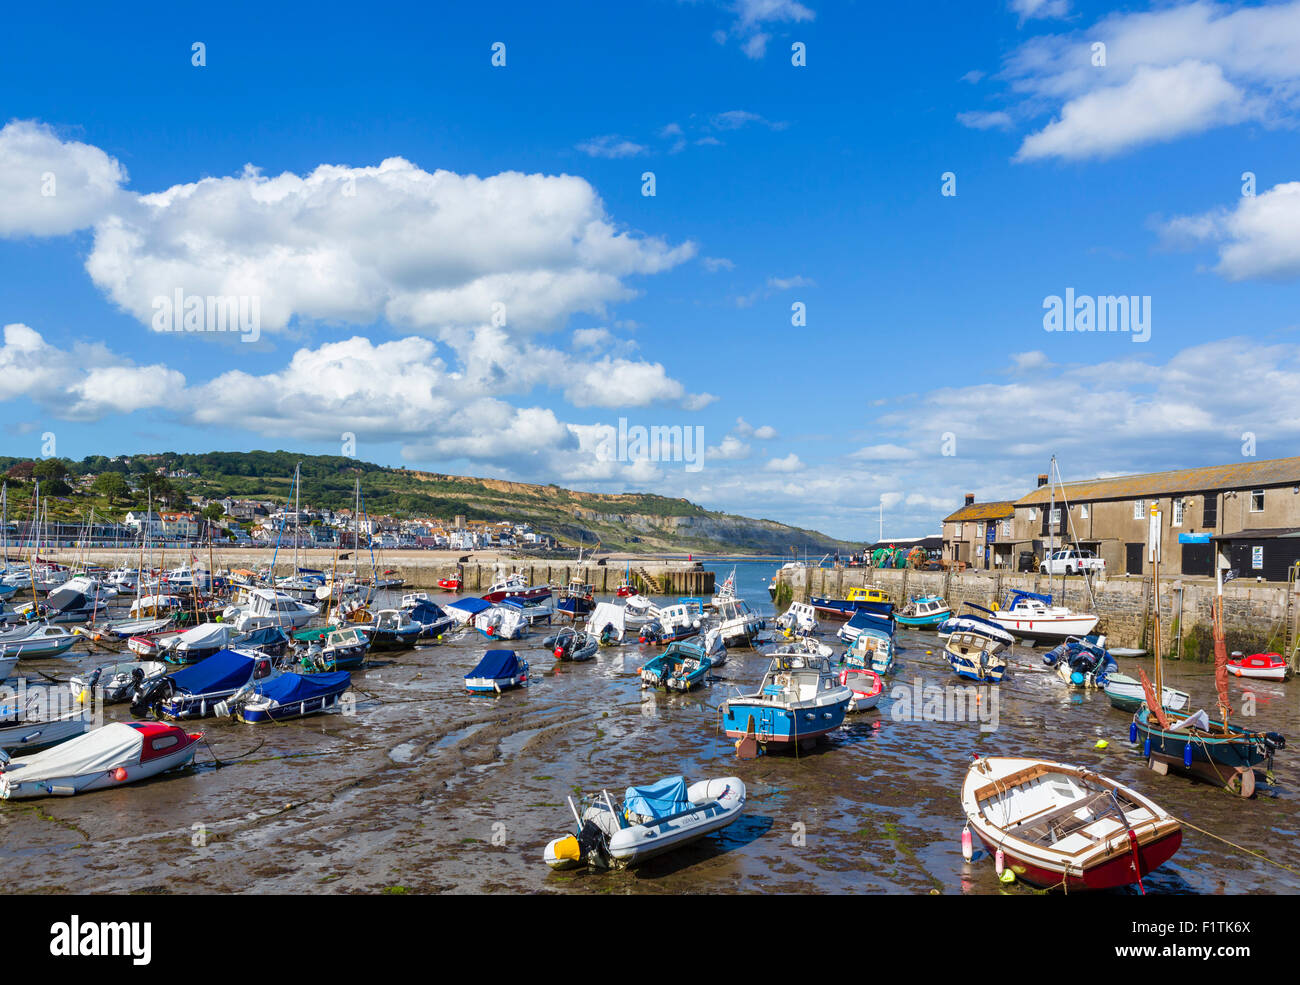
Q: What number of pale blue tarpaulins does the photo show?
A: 1